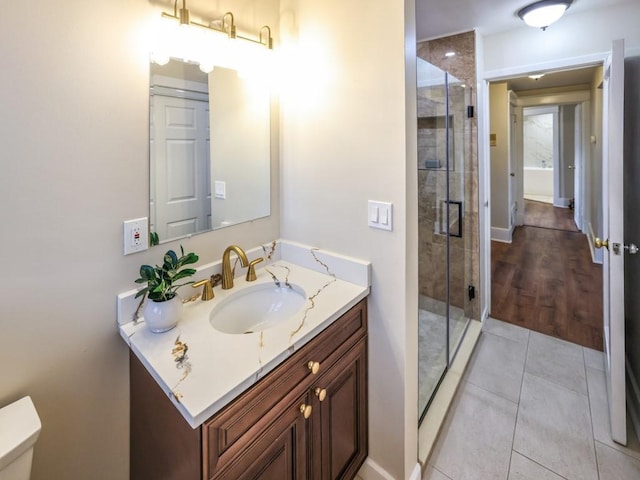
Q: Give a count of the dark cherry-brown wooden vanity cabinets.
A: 1